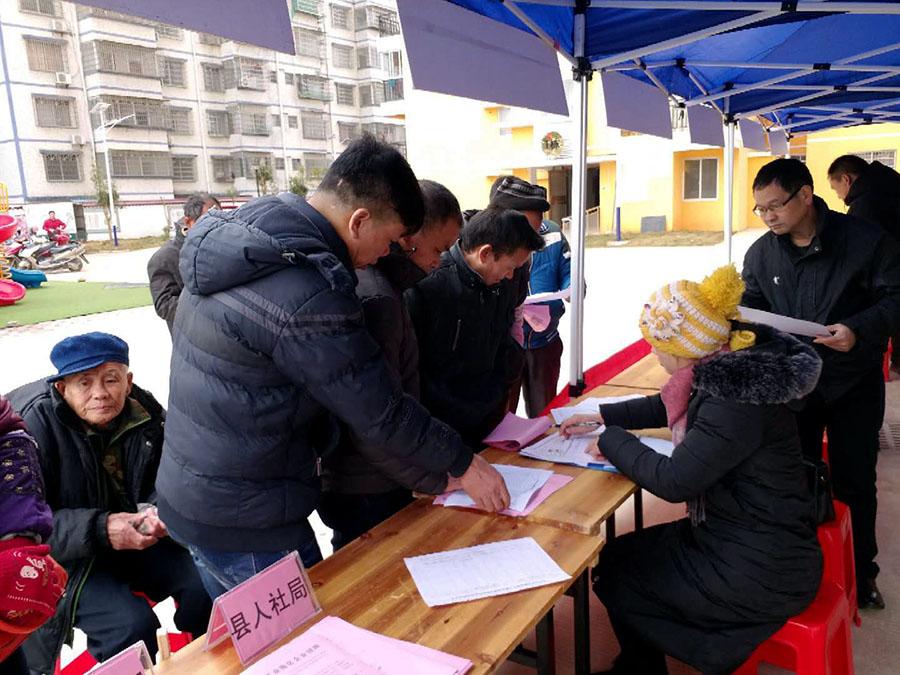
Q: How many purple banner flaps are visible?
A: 6